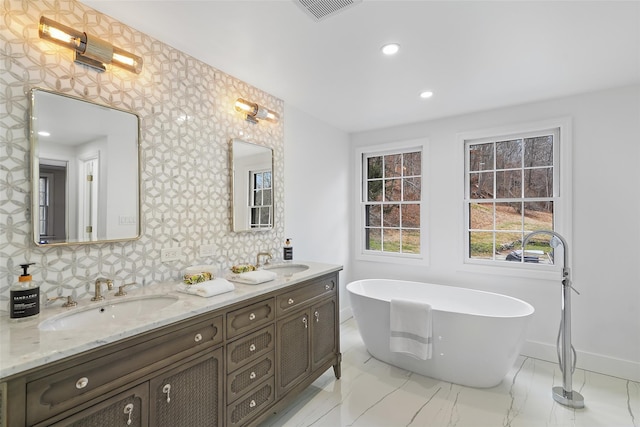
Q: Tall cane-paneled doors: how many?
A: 4